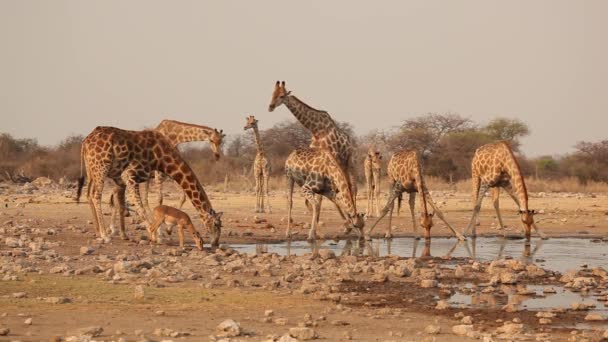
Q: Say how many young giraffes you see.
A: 2